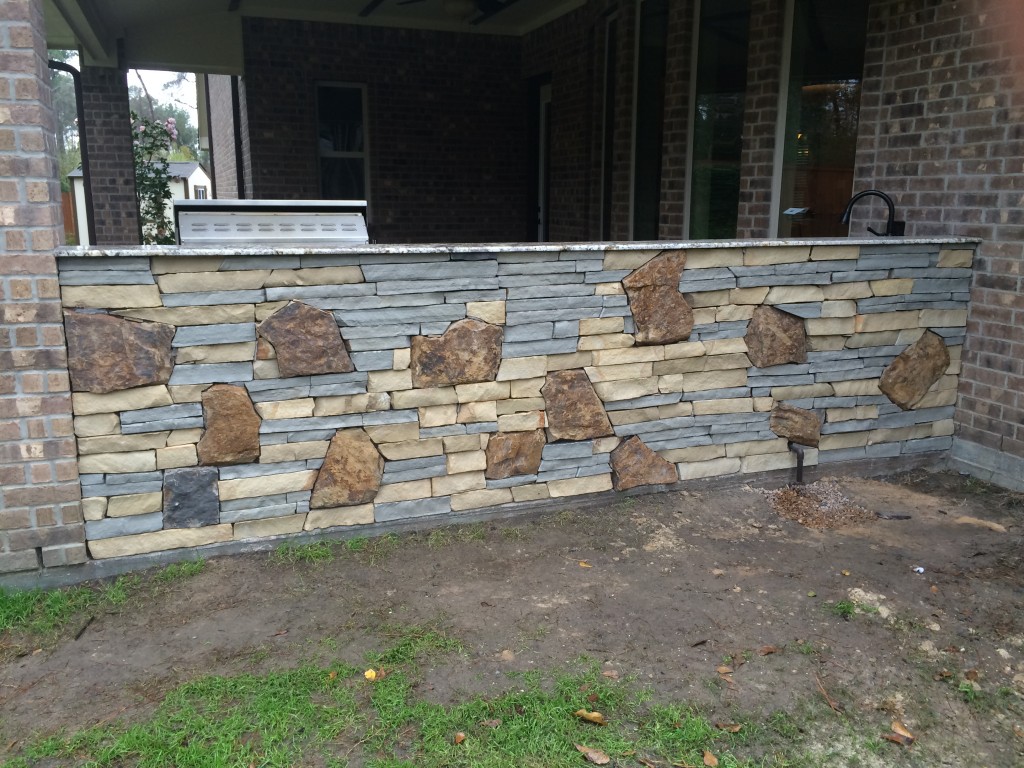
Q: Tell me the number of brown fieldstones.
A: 12